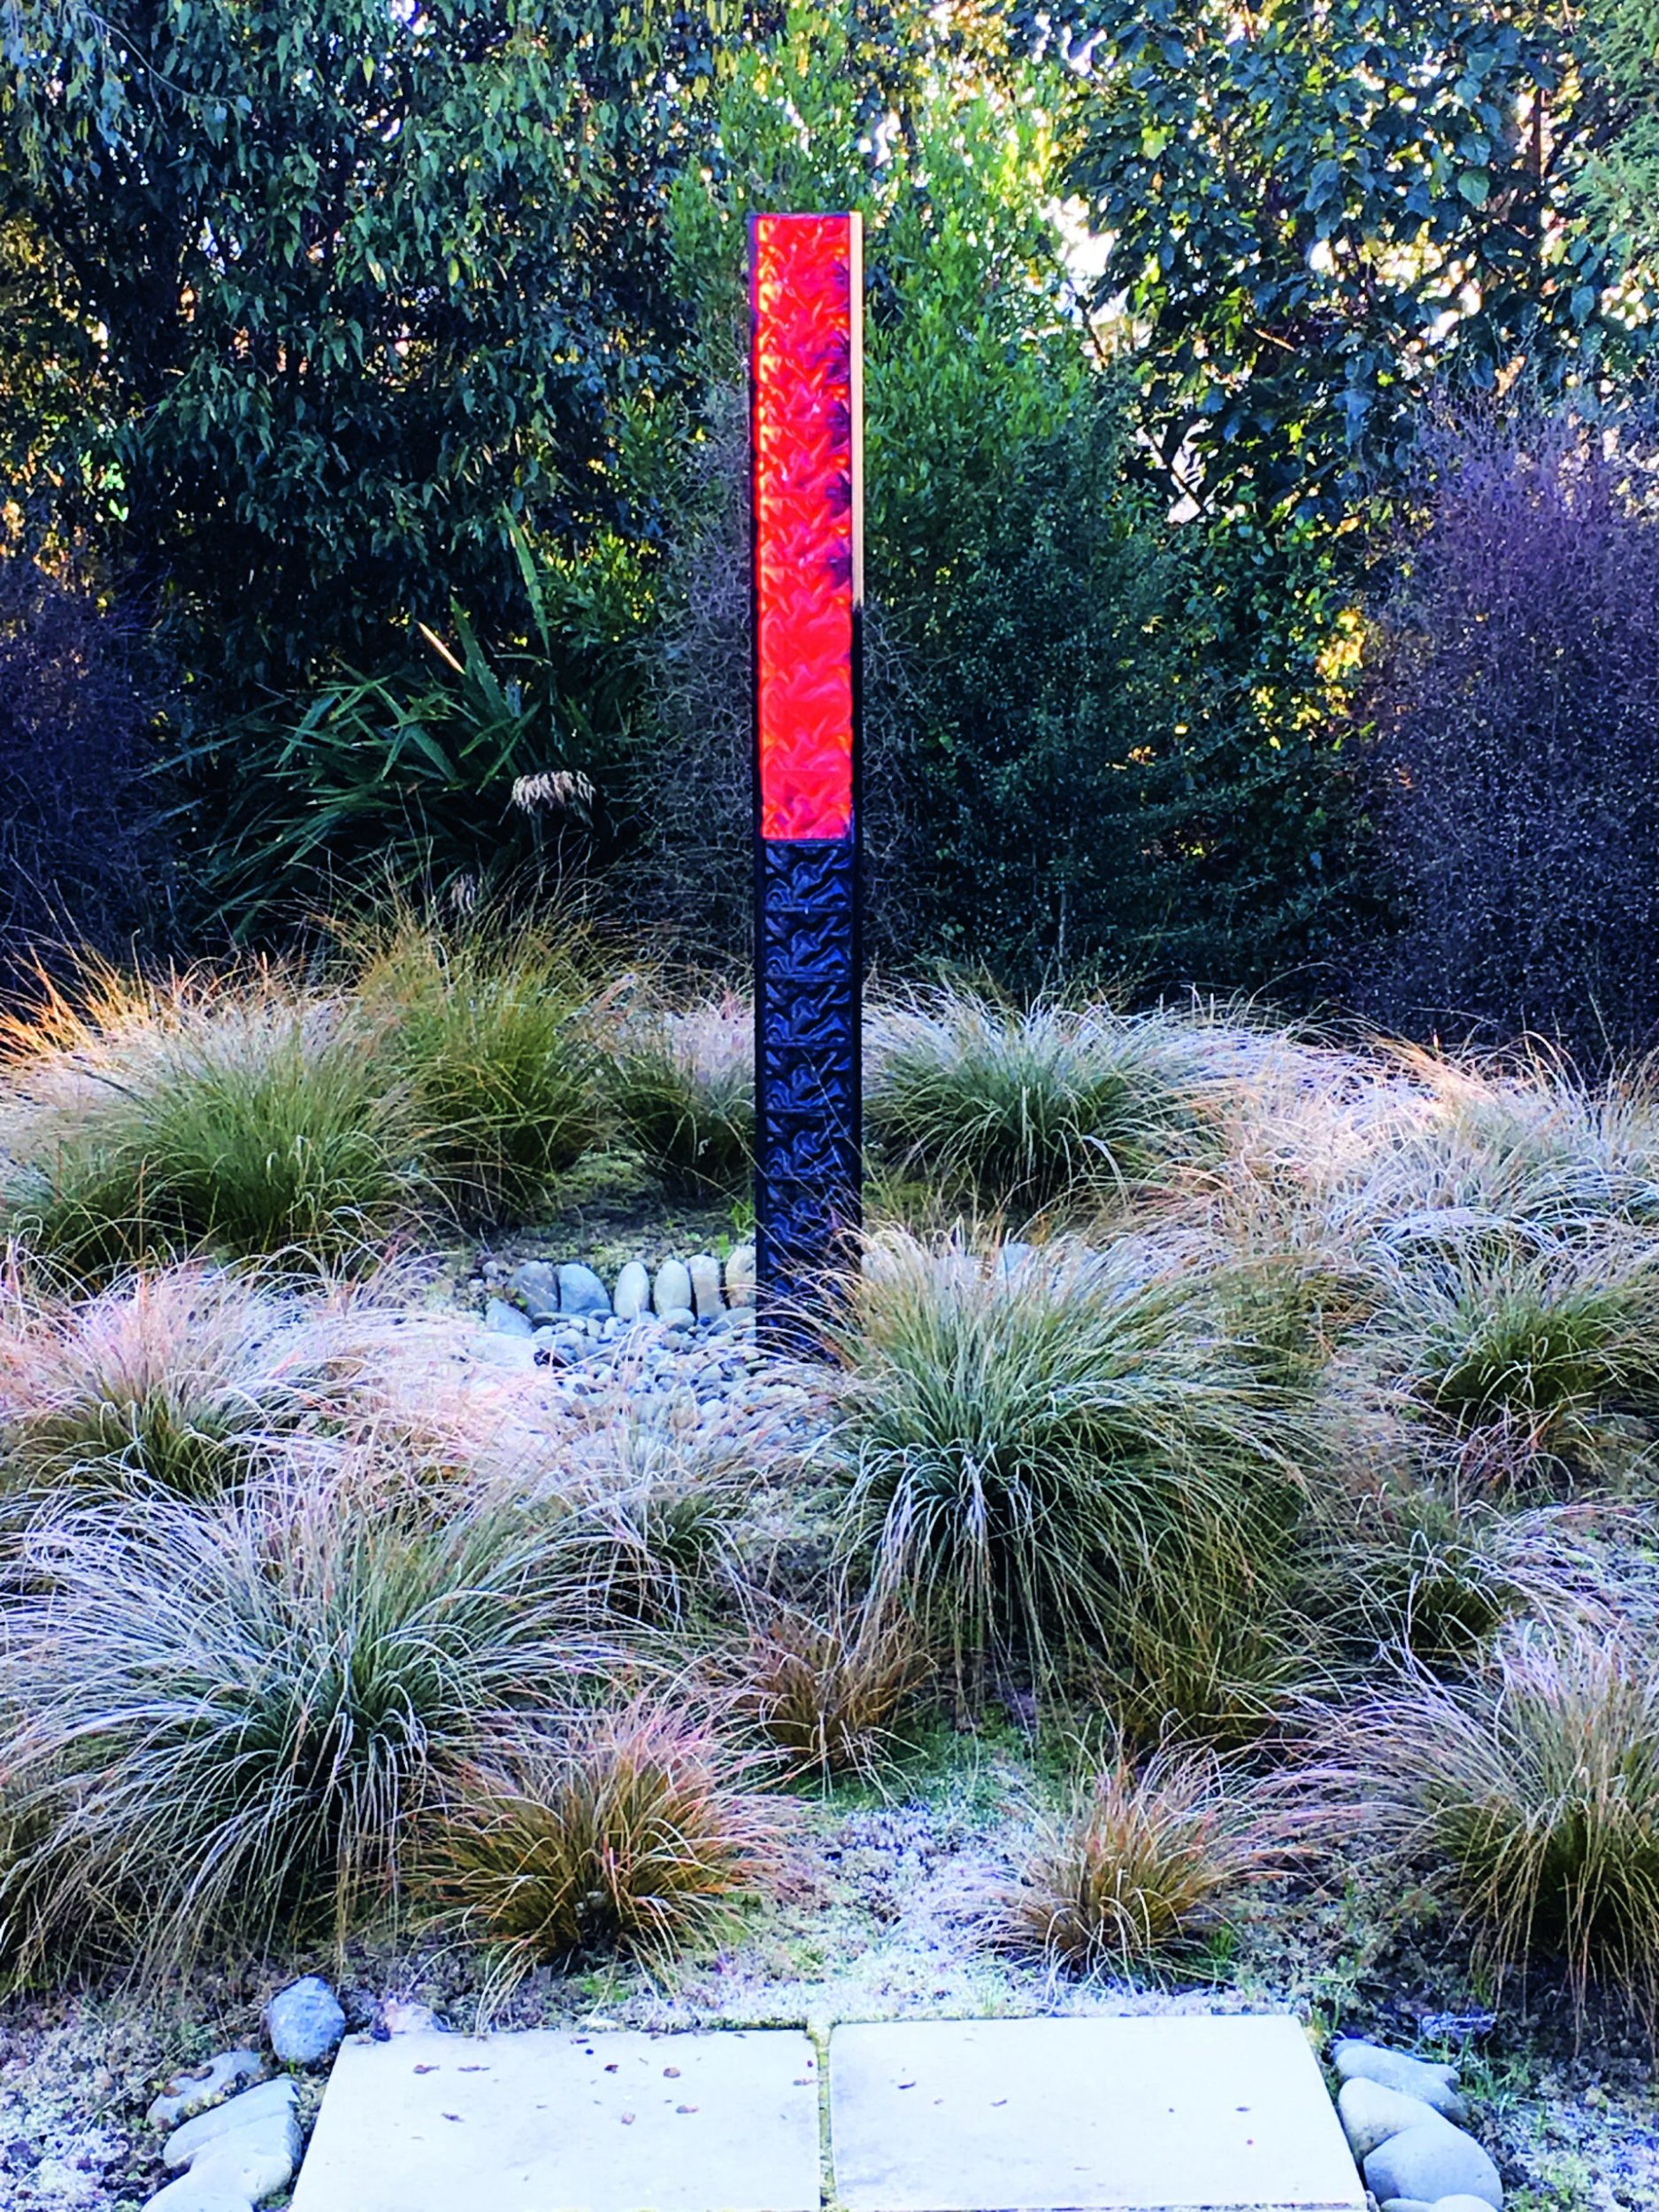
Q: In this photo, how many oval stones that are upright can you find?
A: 6